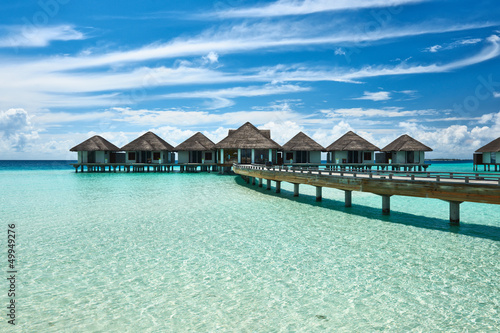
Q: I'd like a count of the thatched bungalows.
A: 8